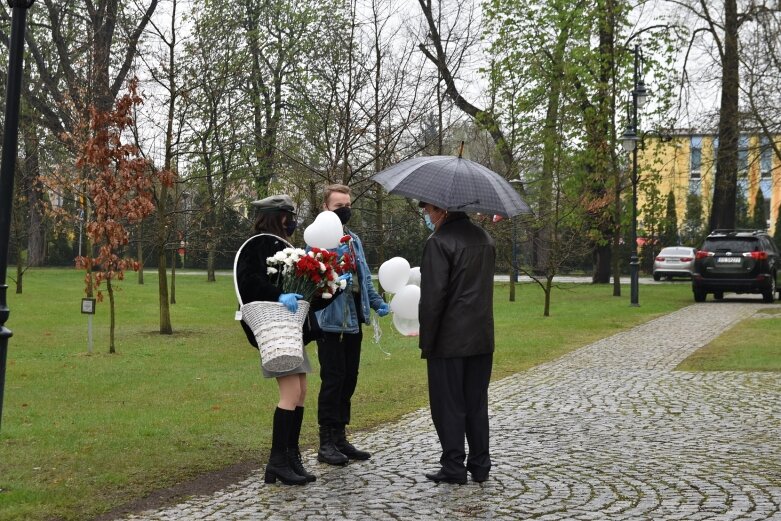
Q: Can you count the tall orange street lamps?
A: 0